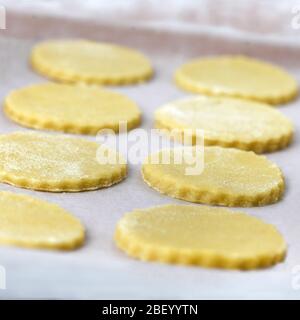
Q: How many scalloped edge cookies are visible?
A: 8